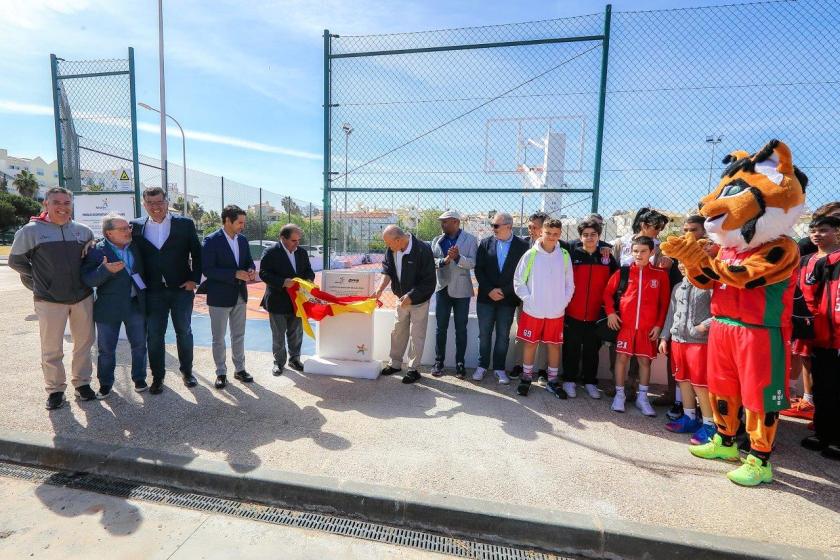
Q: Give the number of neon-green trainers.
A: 2